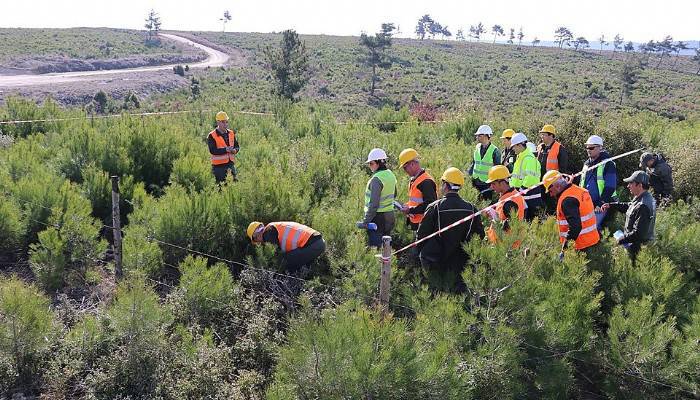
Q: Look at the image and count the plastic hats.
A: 13